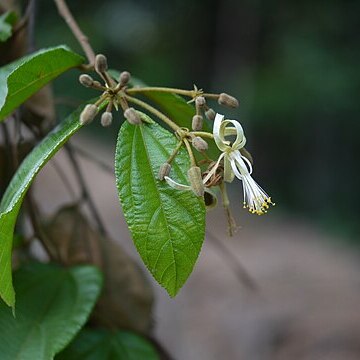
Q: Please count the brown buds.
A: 13